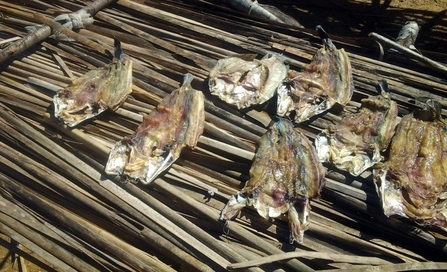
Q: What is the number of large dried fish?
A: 7